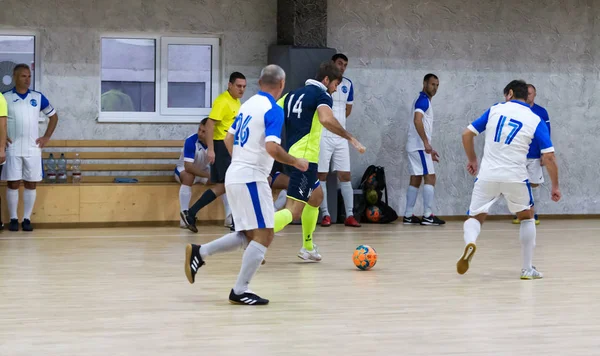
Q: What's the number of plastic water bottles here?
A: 3